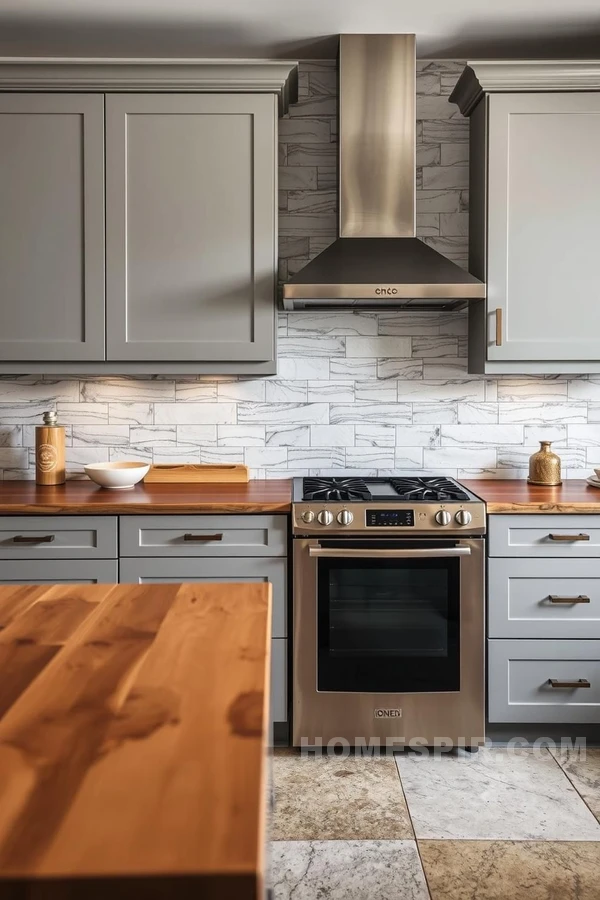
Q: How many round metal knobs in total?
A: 5